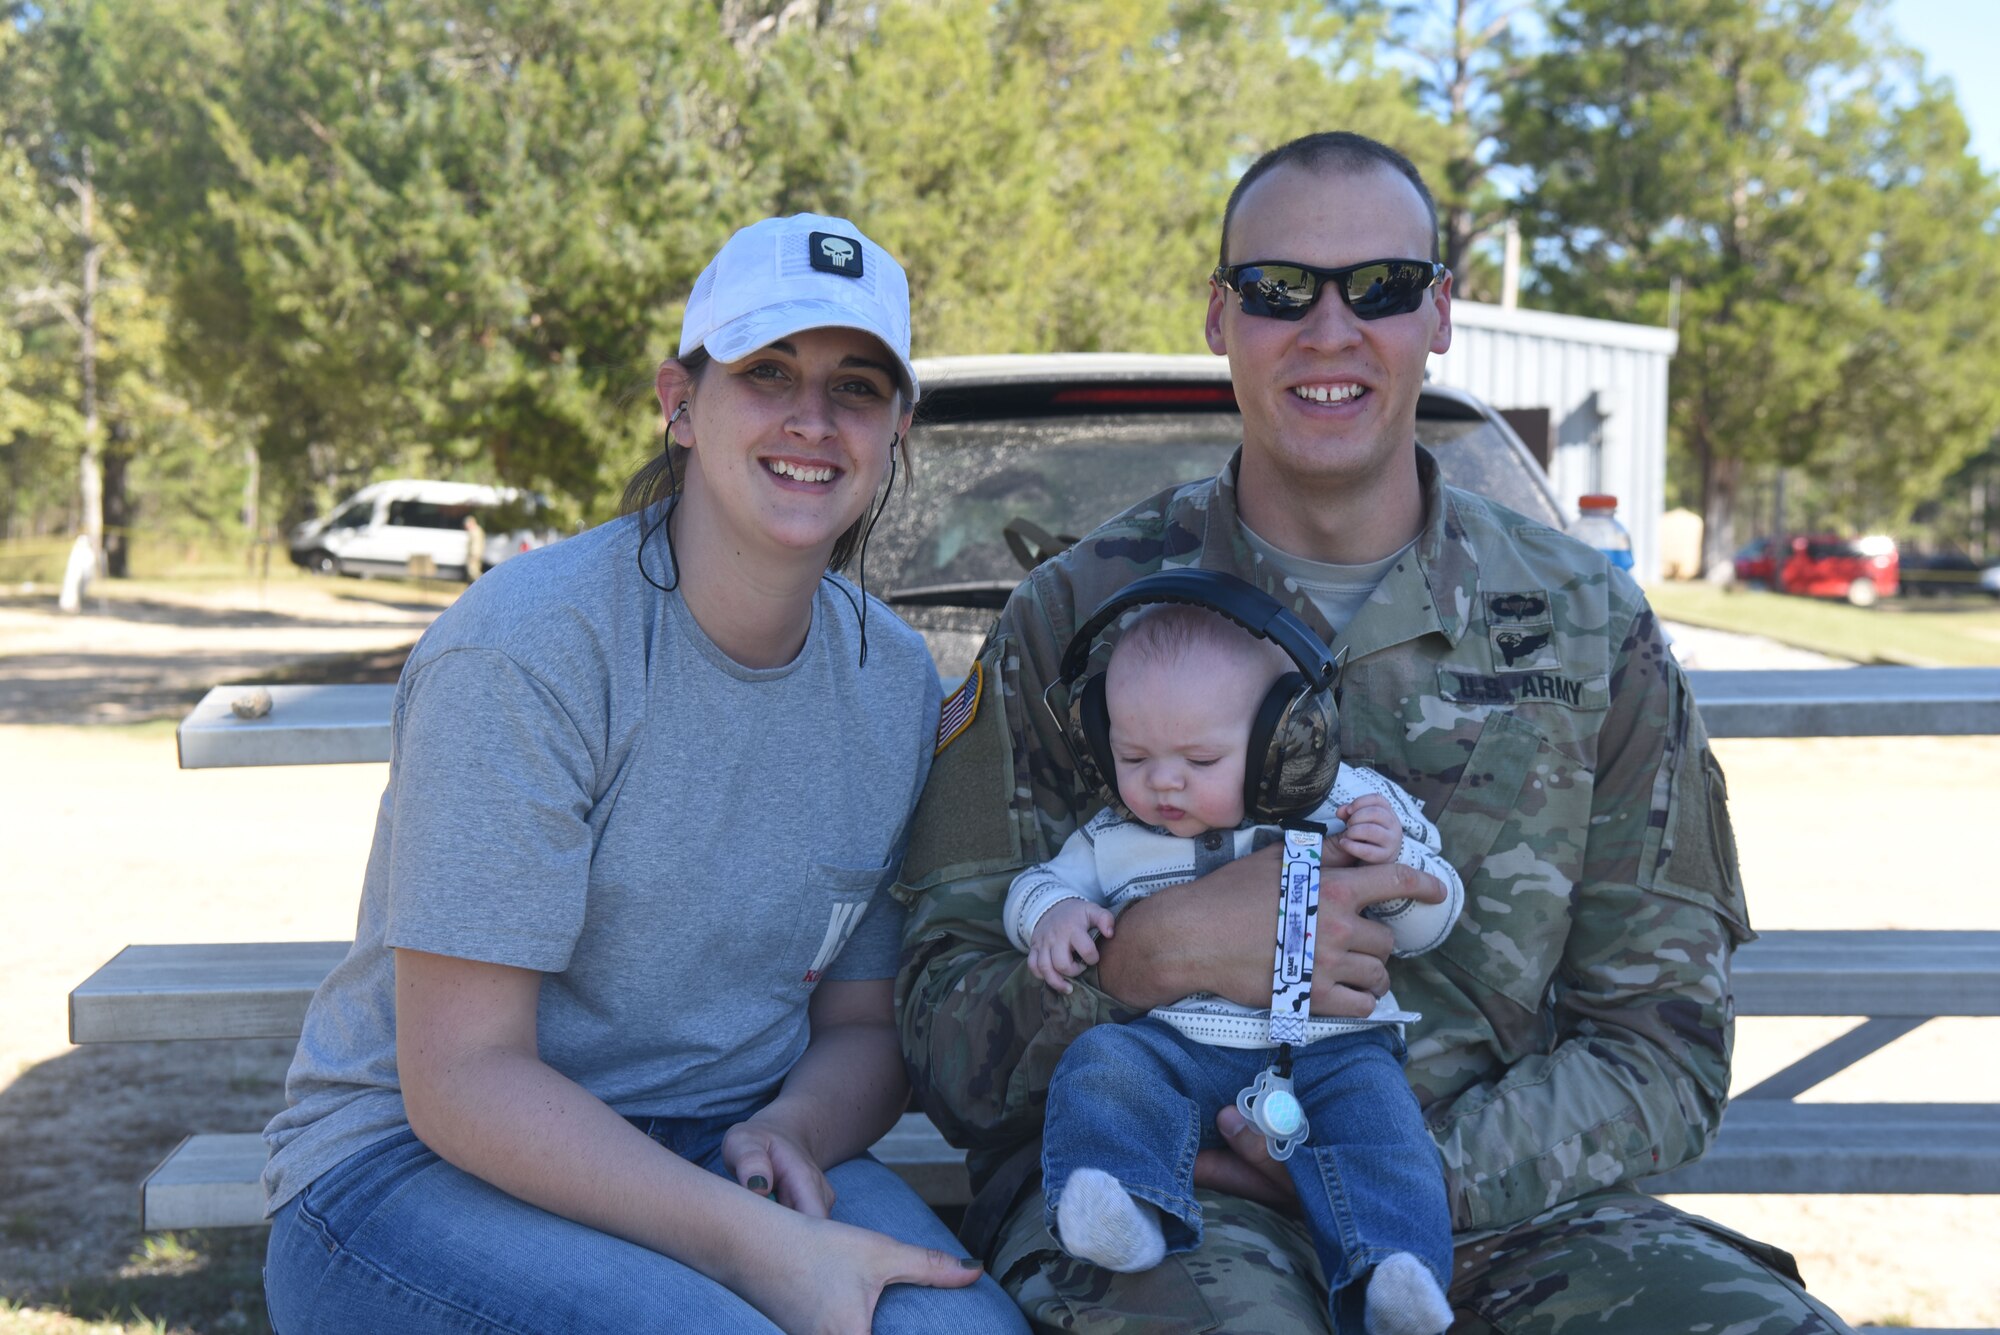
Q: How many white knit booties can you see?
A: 2